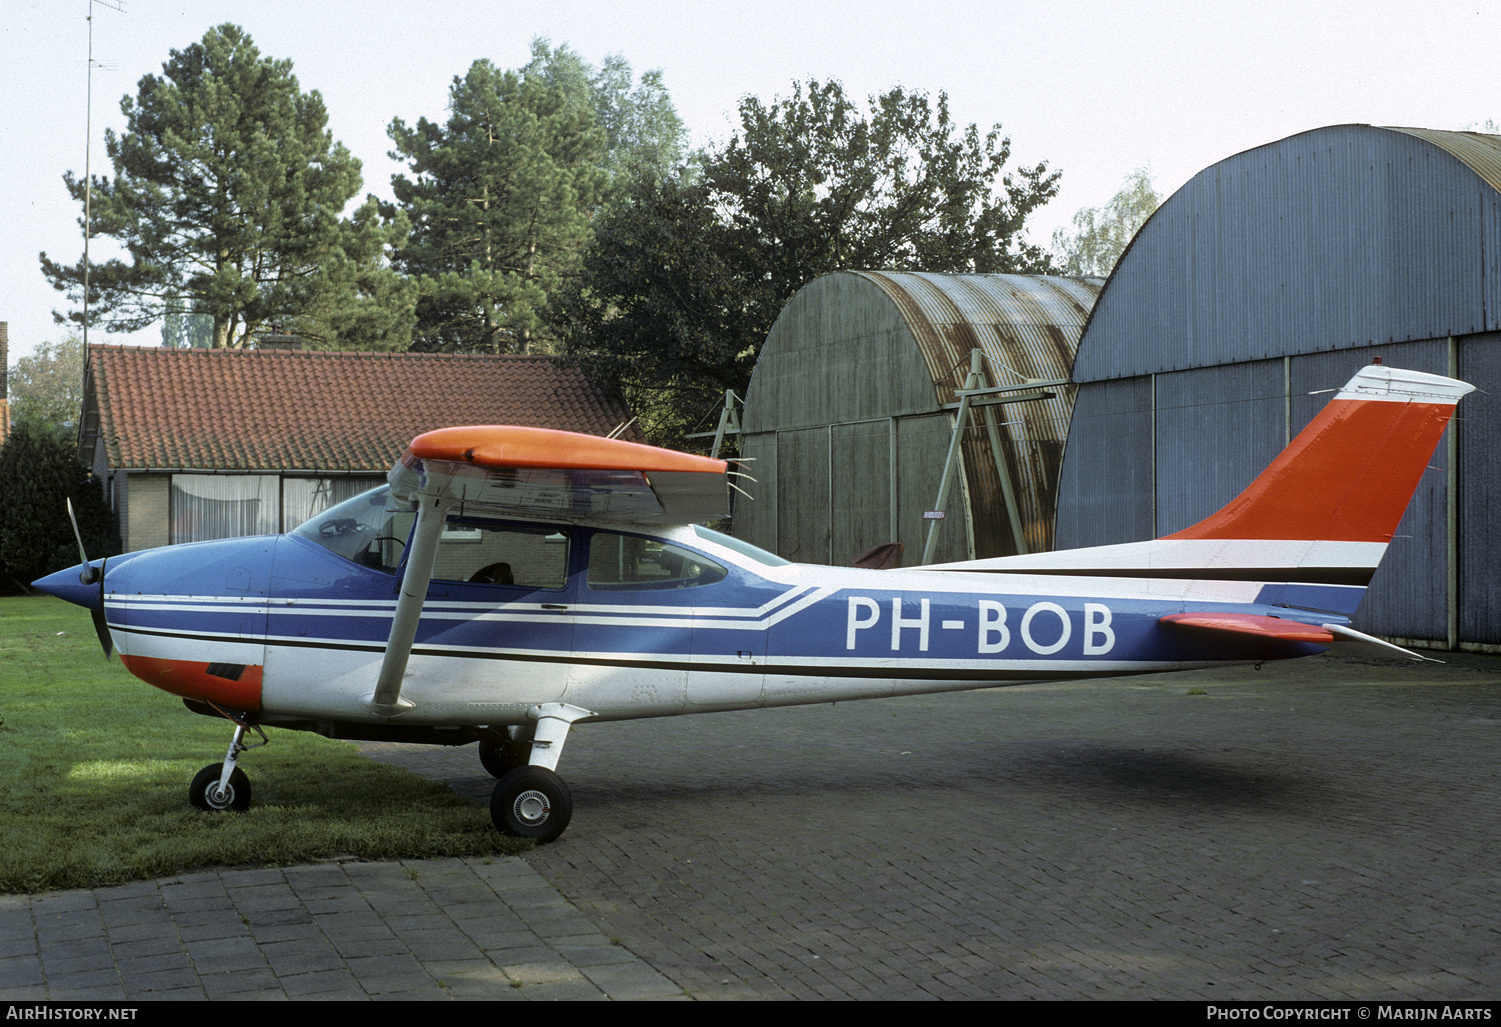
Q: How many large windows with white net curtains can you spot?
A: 2